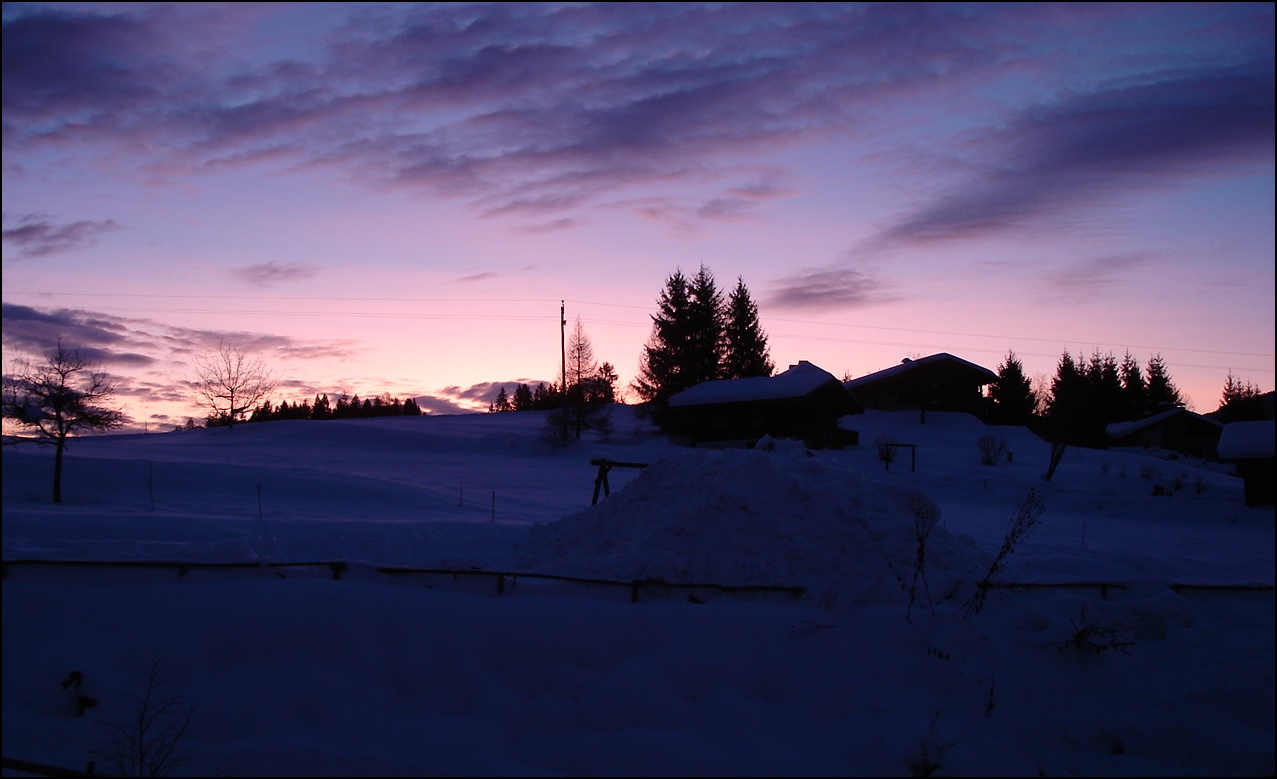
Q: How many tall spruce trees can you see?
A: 3